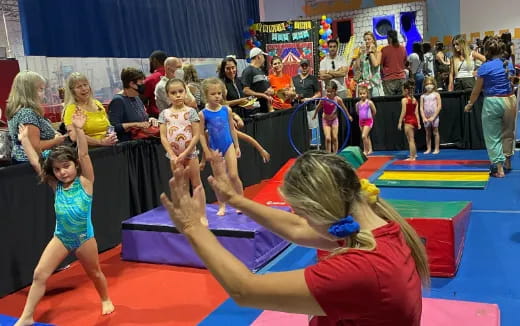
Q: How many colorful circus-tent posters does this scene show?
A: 1